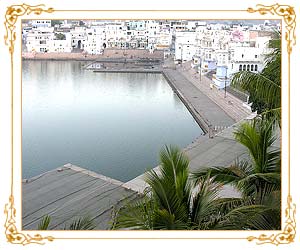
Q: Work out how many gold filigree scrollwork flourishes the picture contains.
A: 4